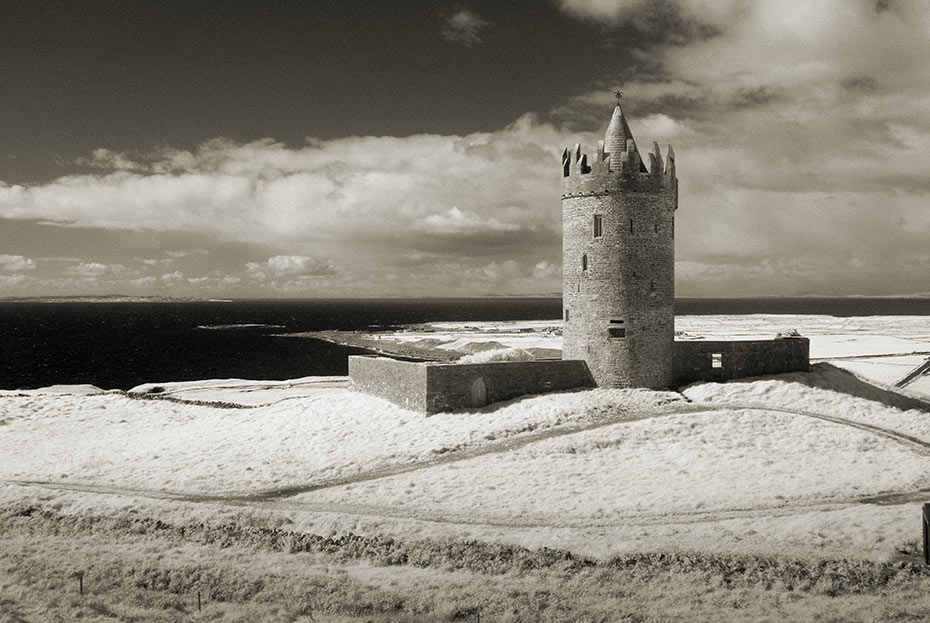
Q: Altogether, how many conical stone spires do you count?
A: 1